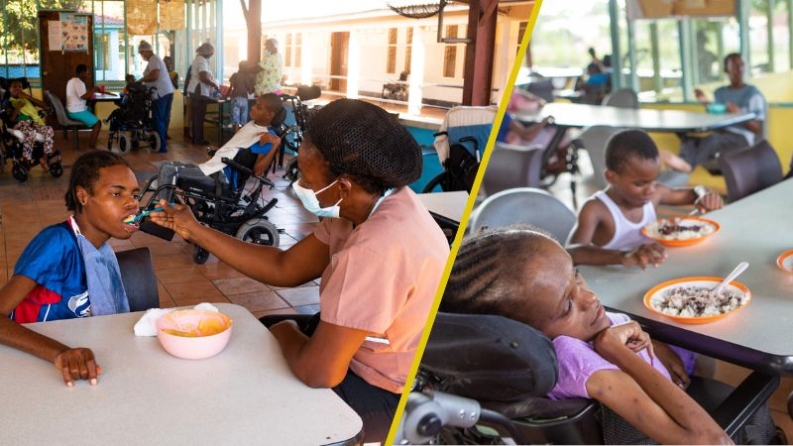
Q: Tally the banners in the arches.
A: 0